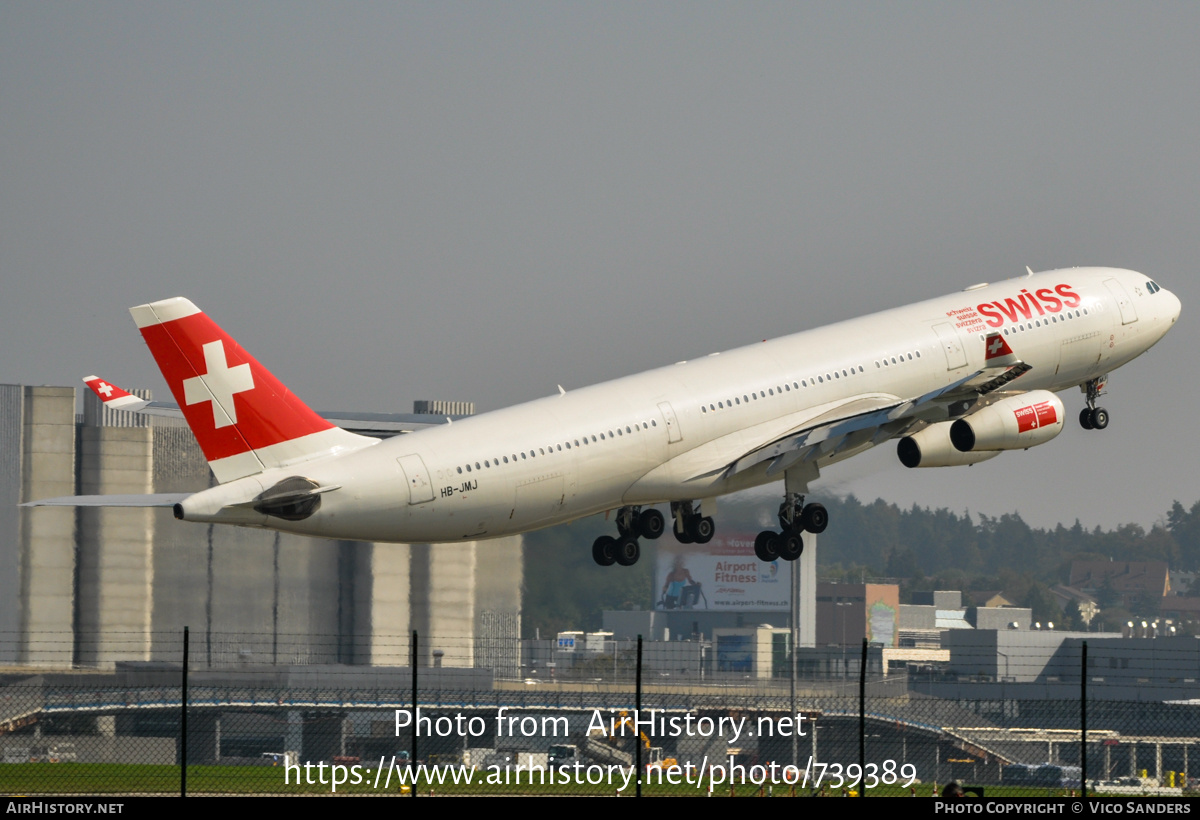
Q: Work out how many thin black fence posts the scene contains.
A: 5